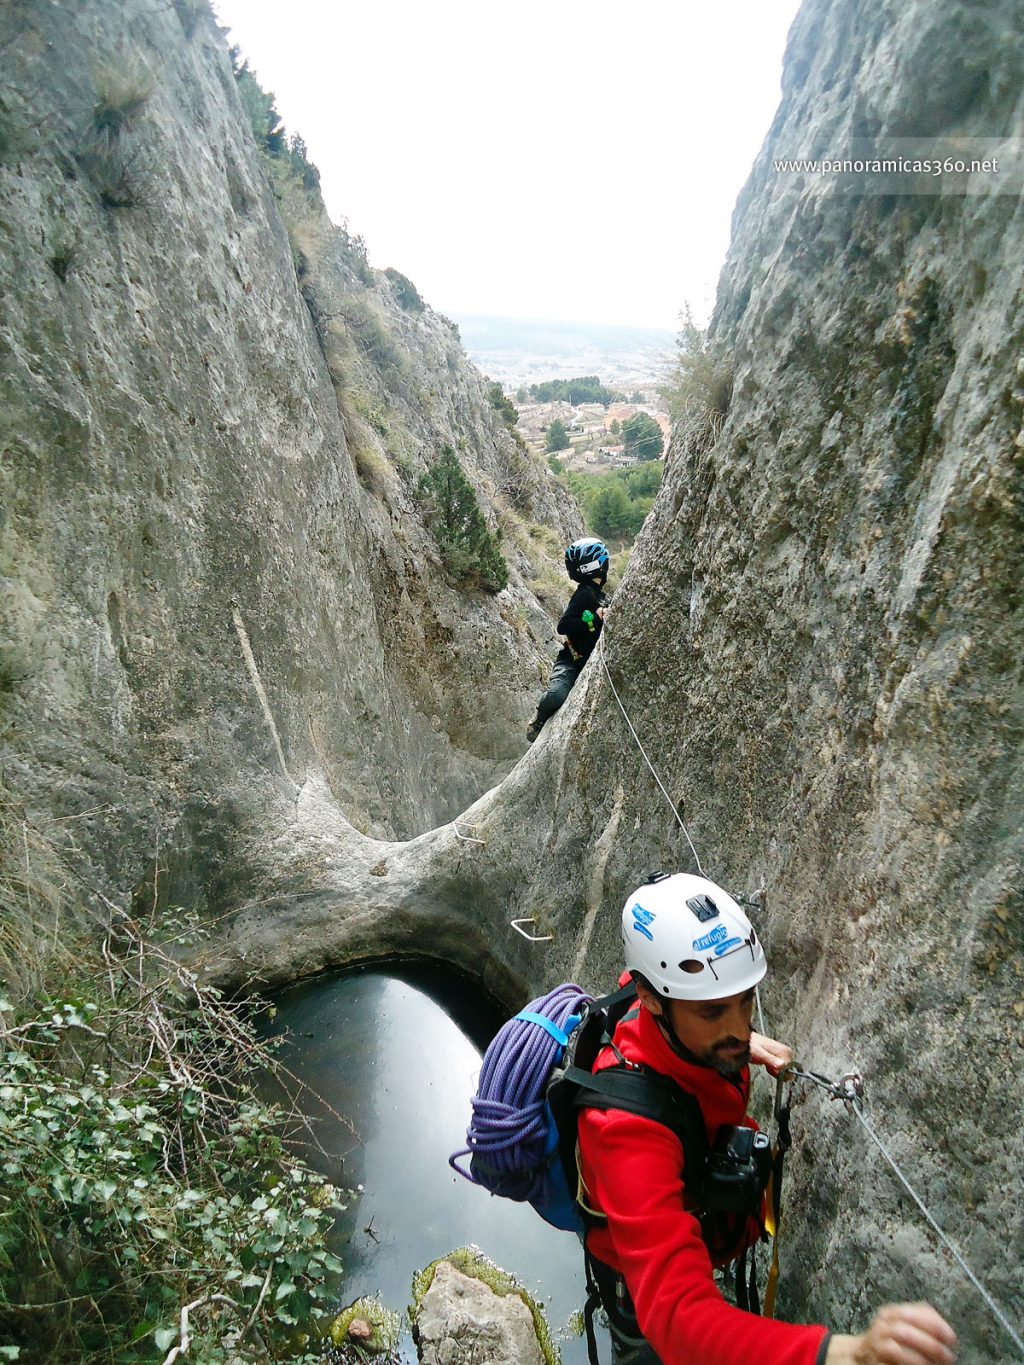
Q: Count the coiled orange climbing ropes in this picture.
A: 0